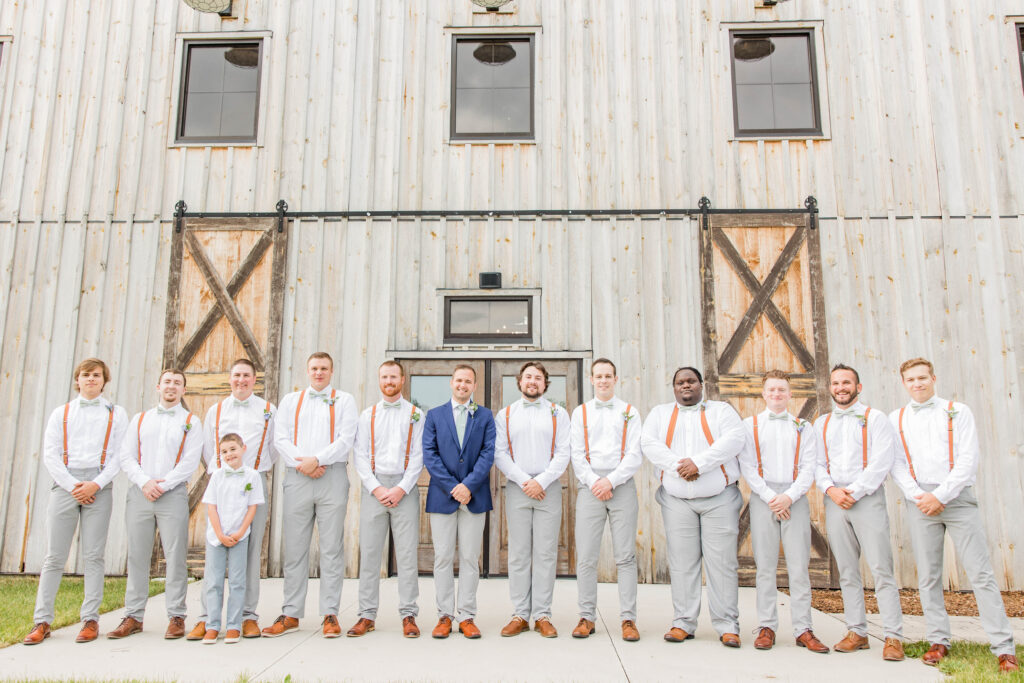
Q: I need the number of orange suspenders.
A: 11